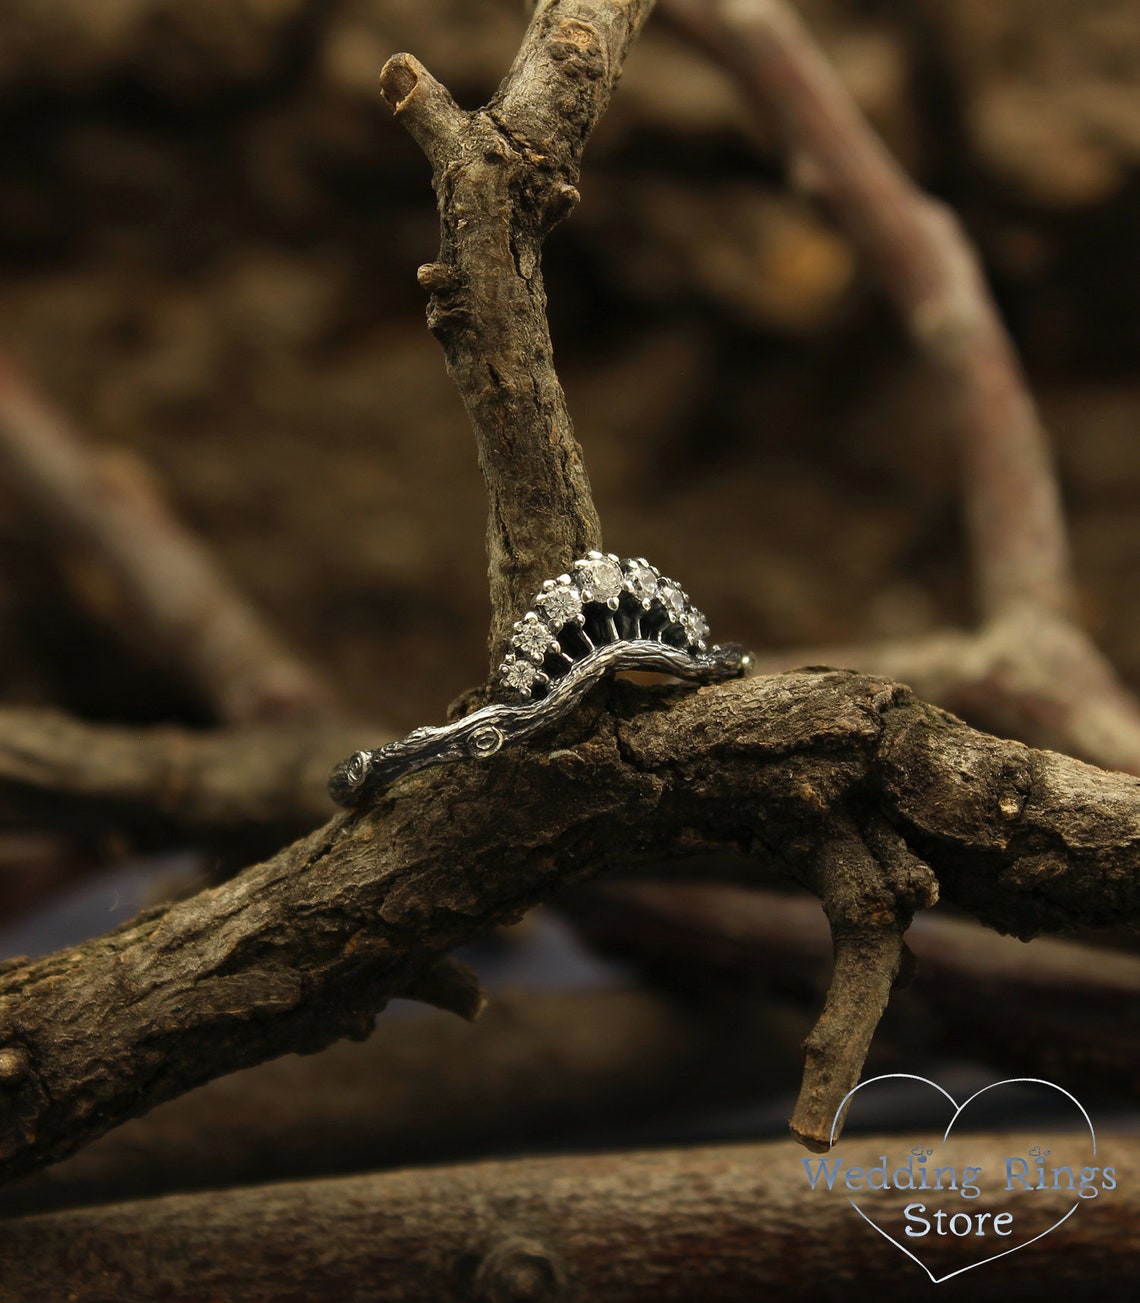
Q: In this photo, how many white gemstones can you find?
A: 7